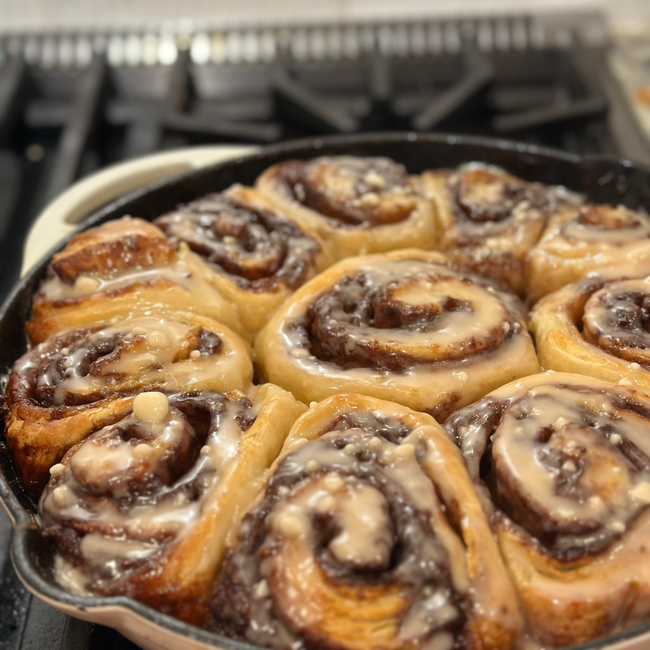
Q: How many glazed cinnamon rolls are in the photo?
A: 11